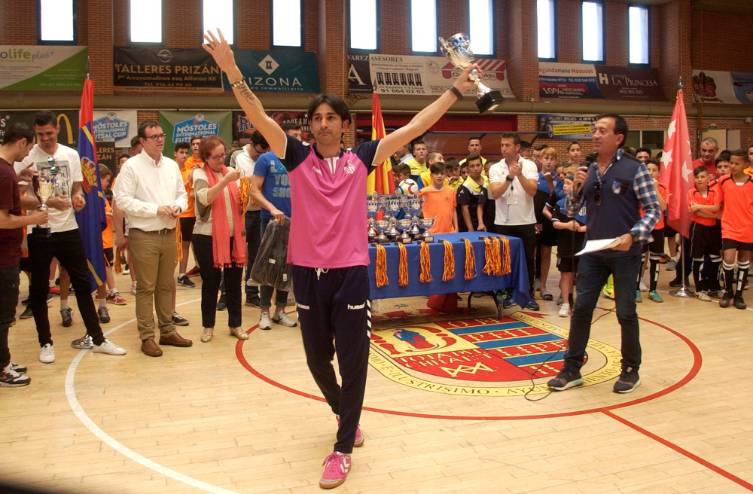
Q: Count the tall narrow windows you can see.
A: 10